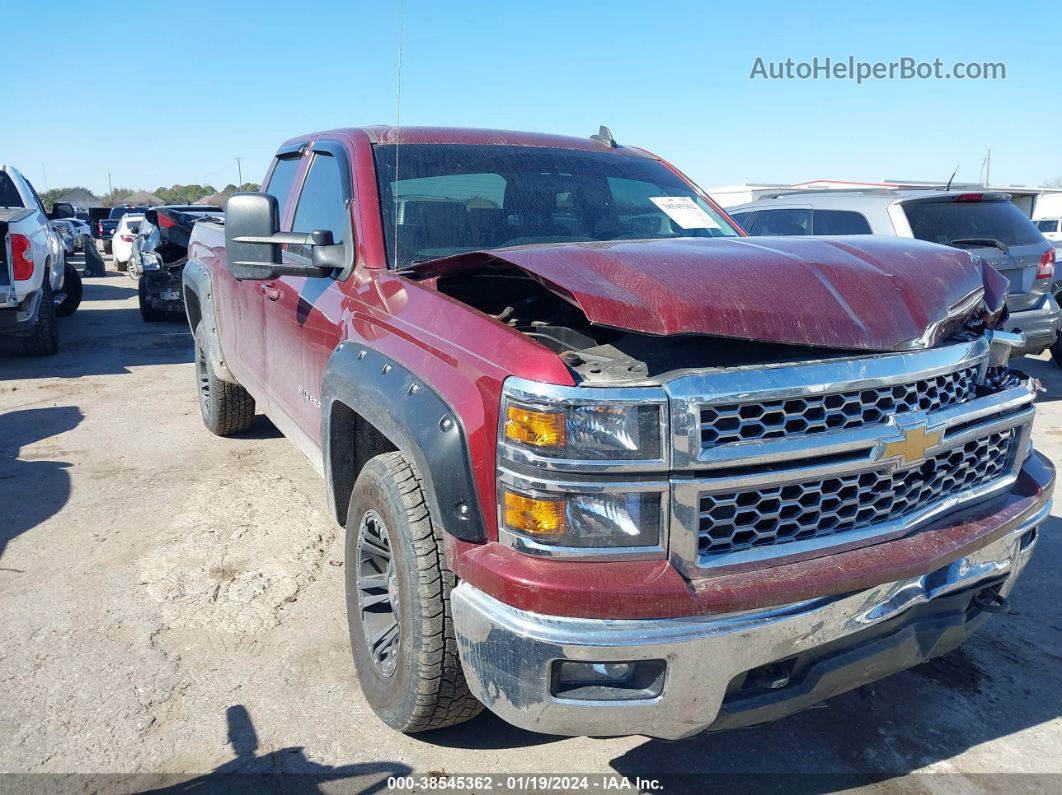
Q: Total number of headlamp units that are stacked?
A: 2